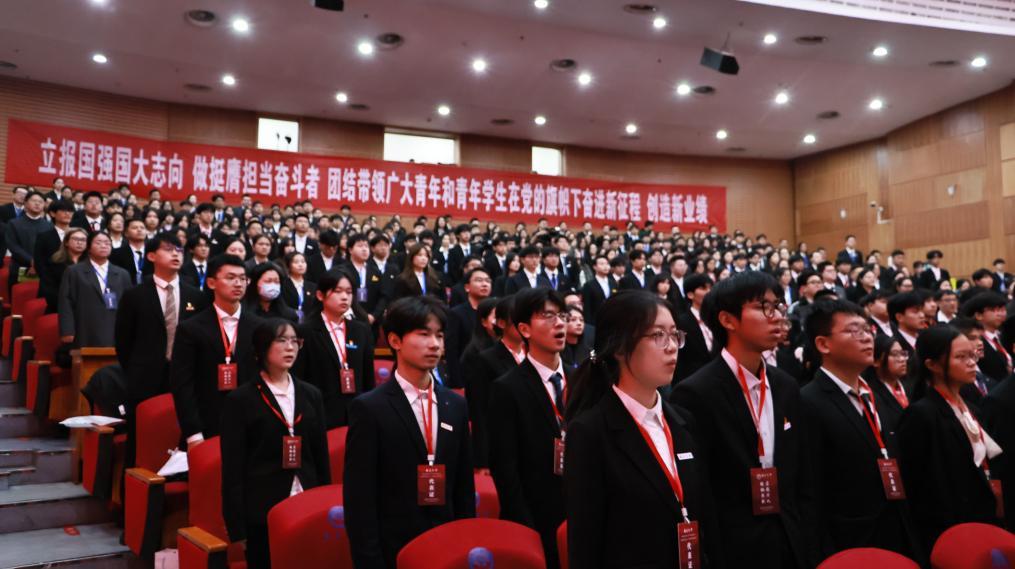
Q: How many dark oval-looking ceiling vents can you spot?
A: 14